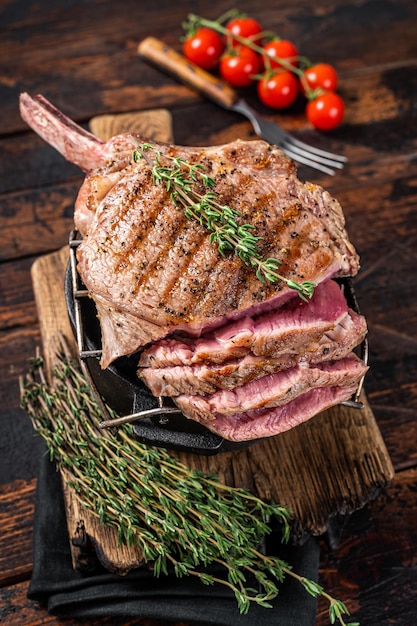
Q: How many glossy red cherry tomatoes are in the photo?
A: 7